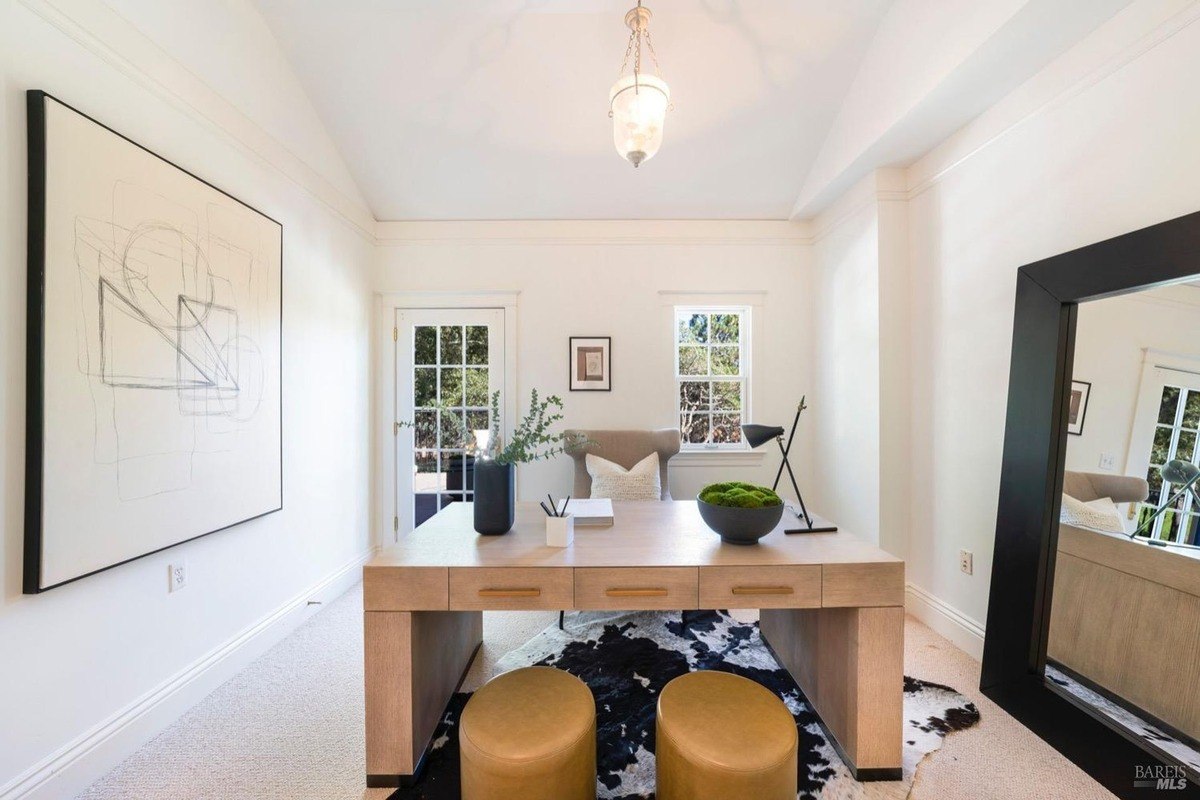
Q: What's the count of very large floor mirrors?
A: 1